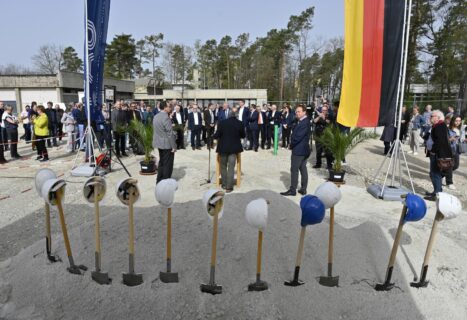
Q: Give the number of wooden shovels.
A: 11